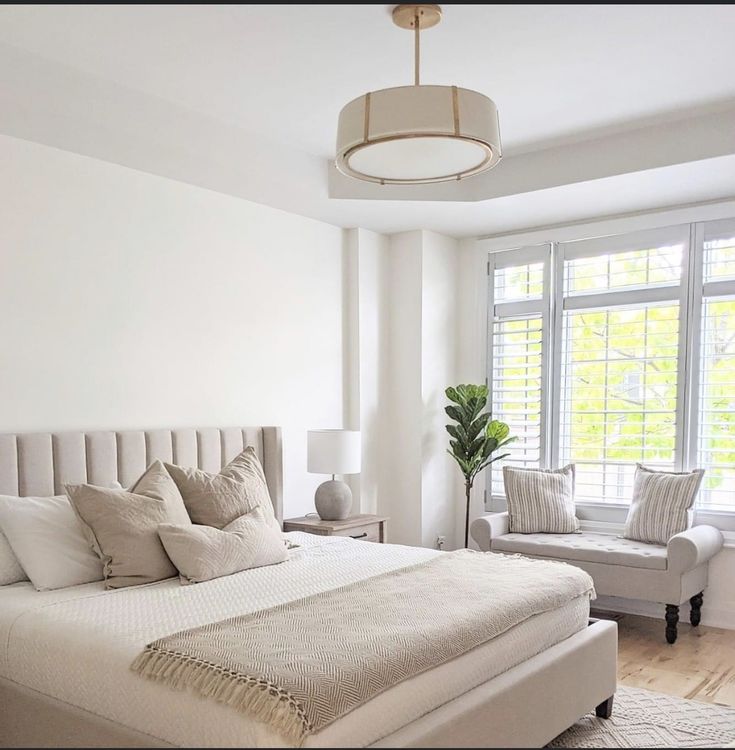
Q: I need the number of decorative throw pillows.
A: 5